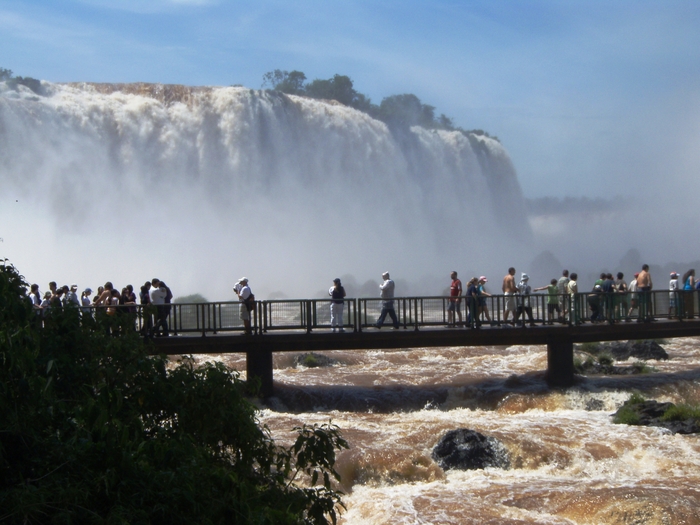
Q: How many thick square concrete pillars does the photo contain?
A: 2